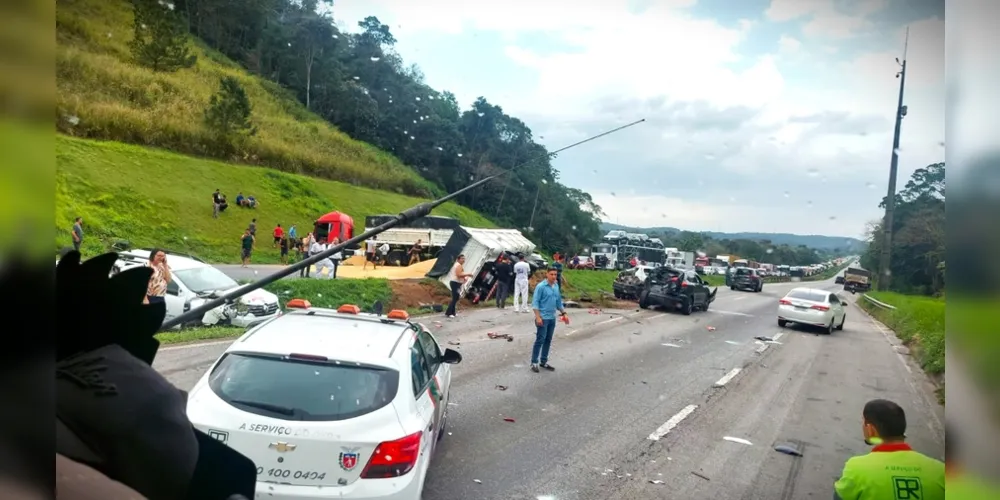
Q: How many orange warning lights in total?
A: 3